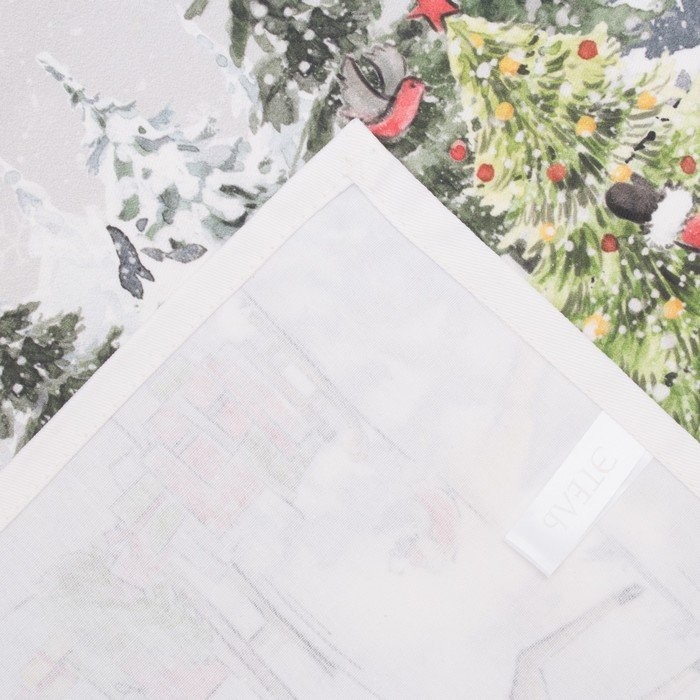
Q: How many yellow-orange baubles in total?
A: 9